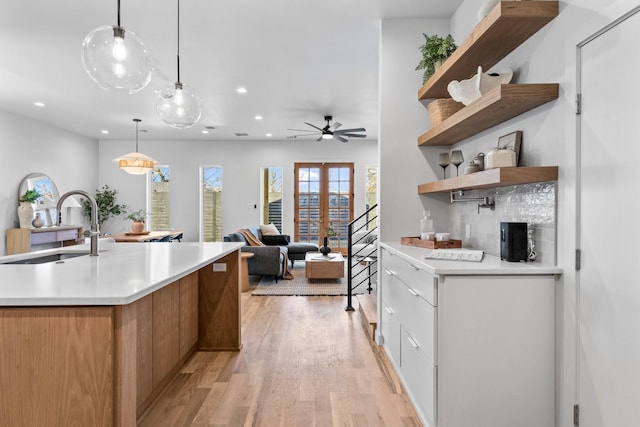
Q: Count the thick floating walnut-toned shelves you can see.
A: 3